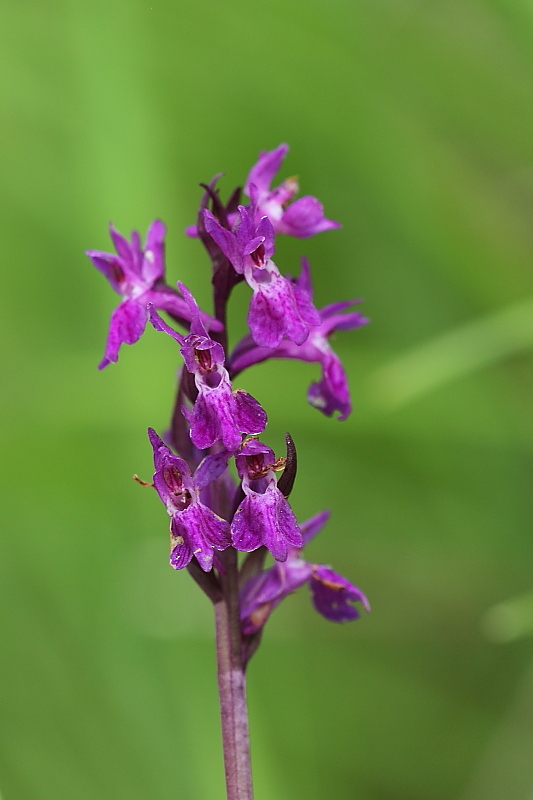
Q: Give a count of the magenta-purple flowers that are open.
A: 8